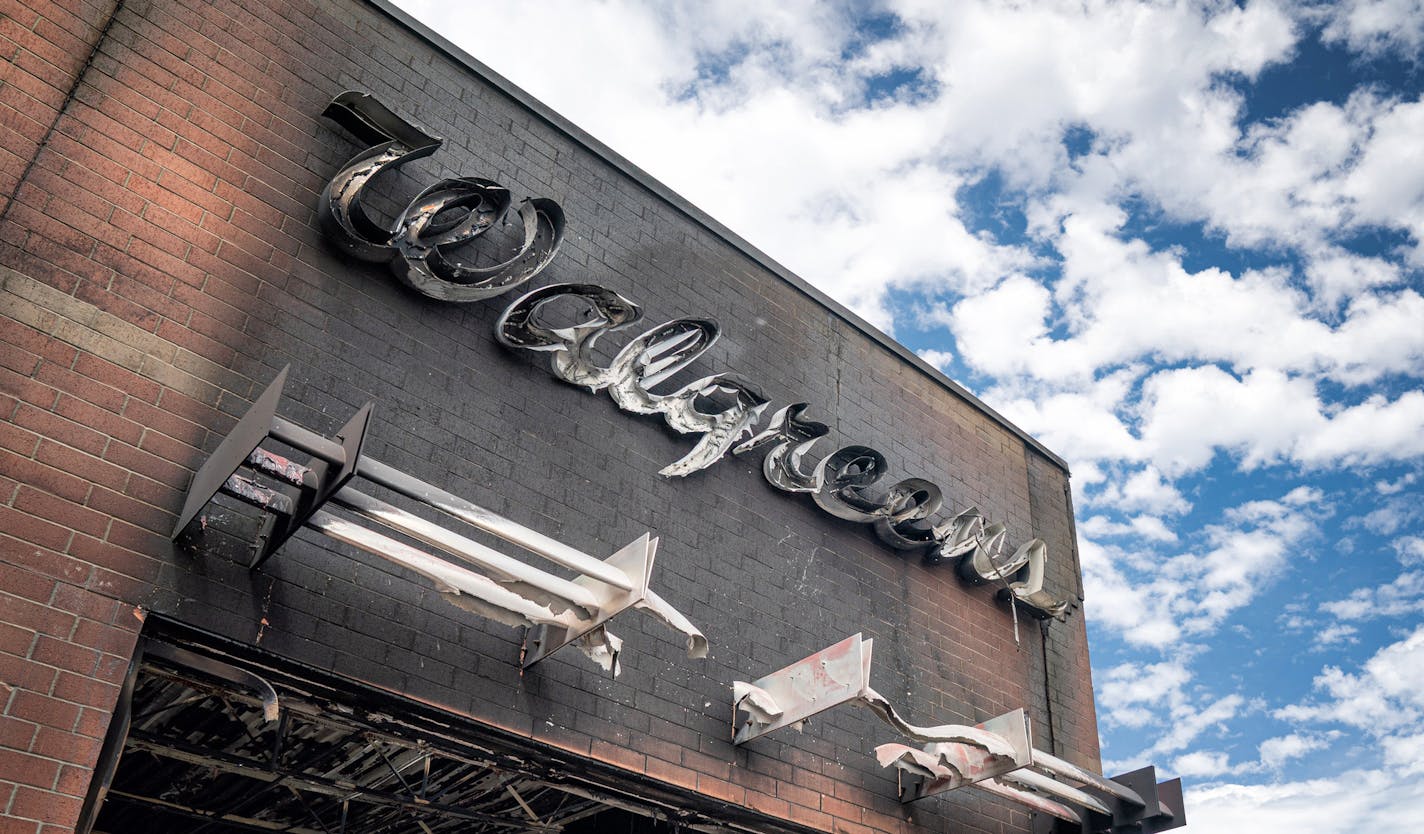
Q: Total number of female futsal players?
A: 0